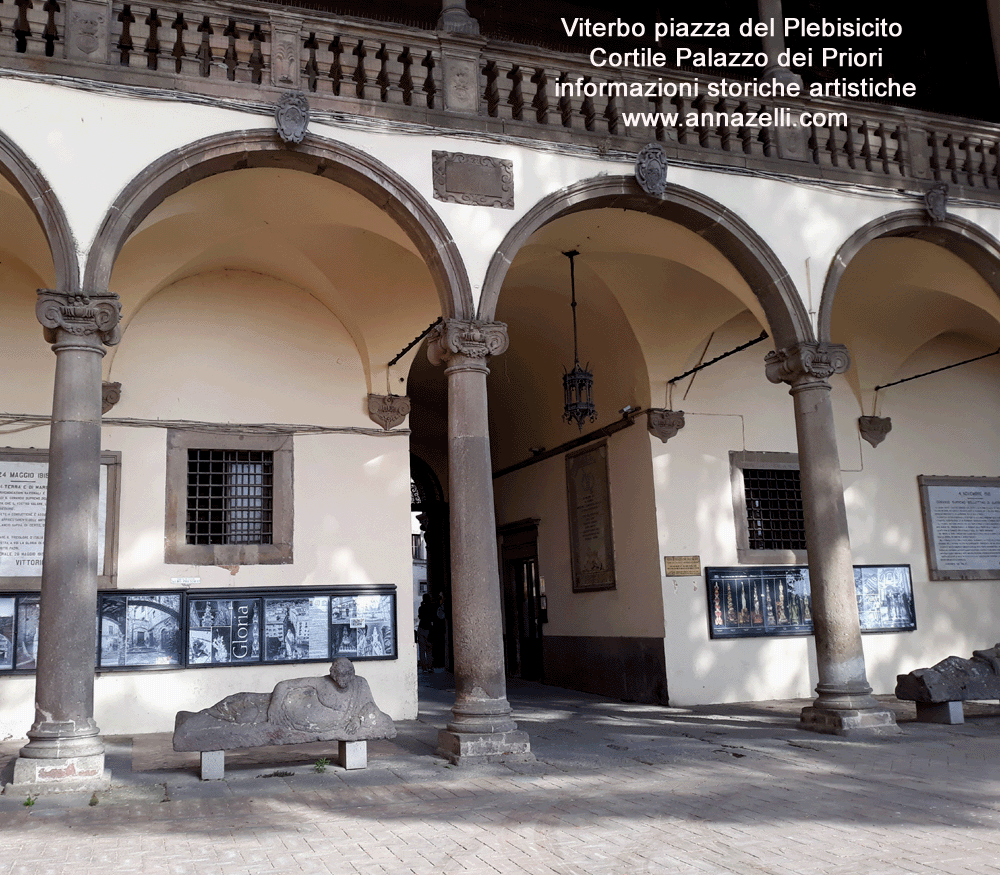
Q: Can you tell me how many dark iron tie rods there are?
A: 3